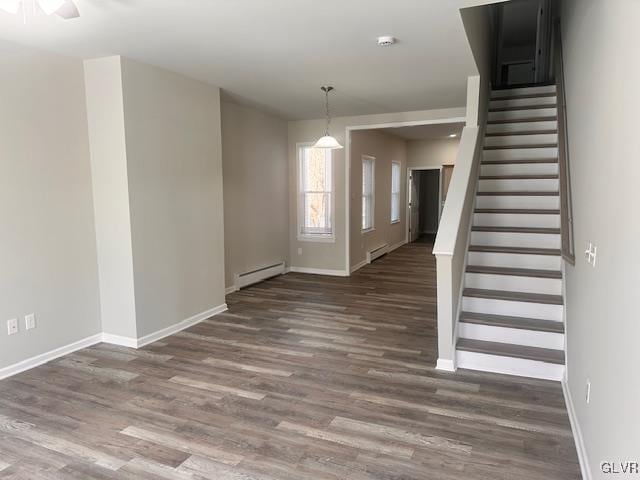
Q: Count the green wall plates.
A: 0